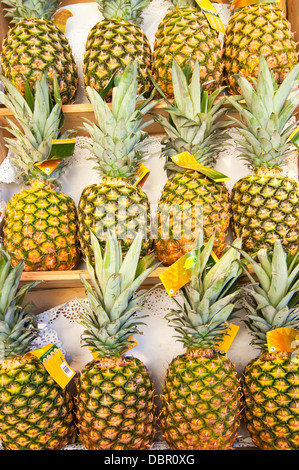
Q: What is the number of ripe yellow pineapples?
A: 12